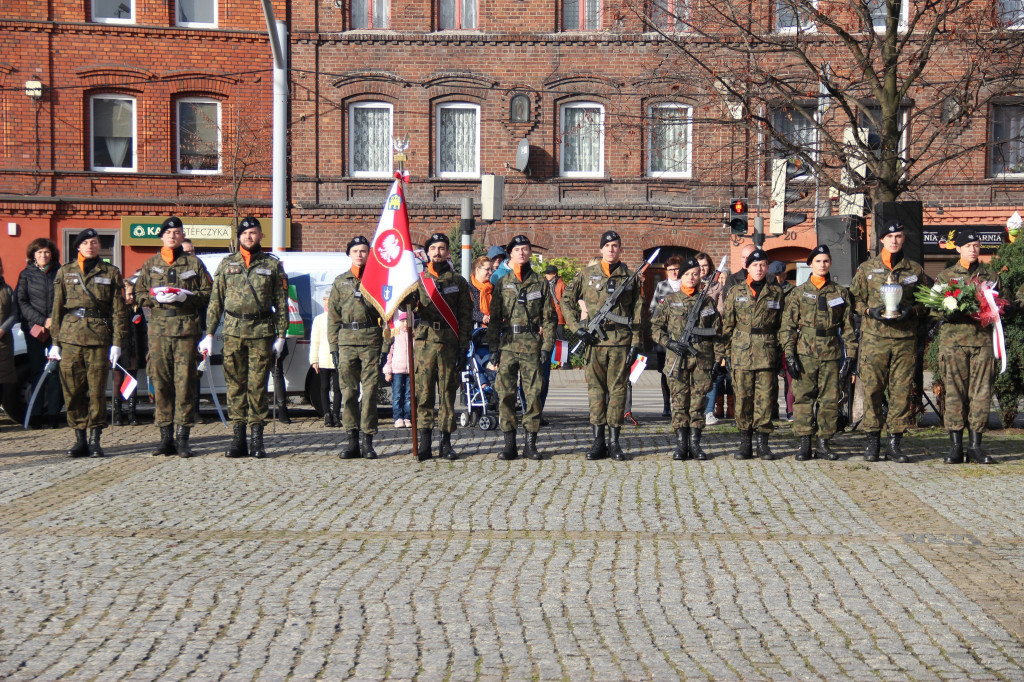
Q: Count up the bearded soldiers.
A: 2